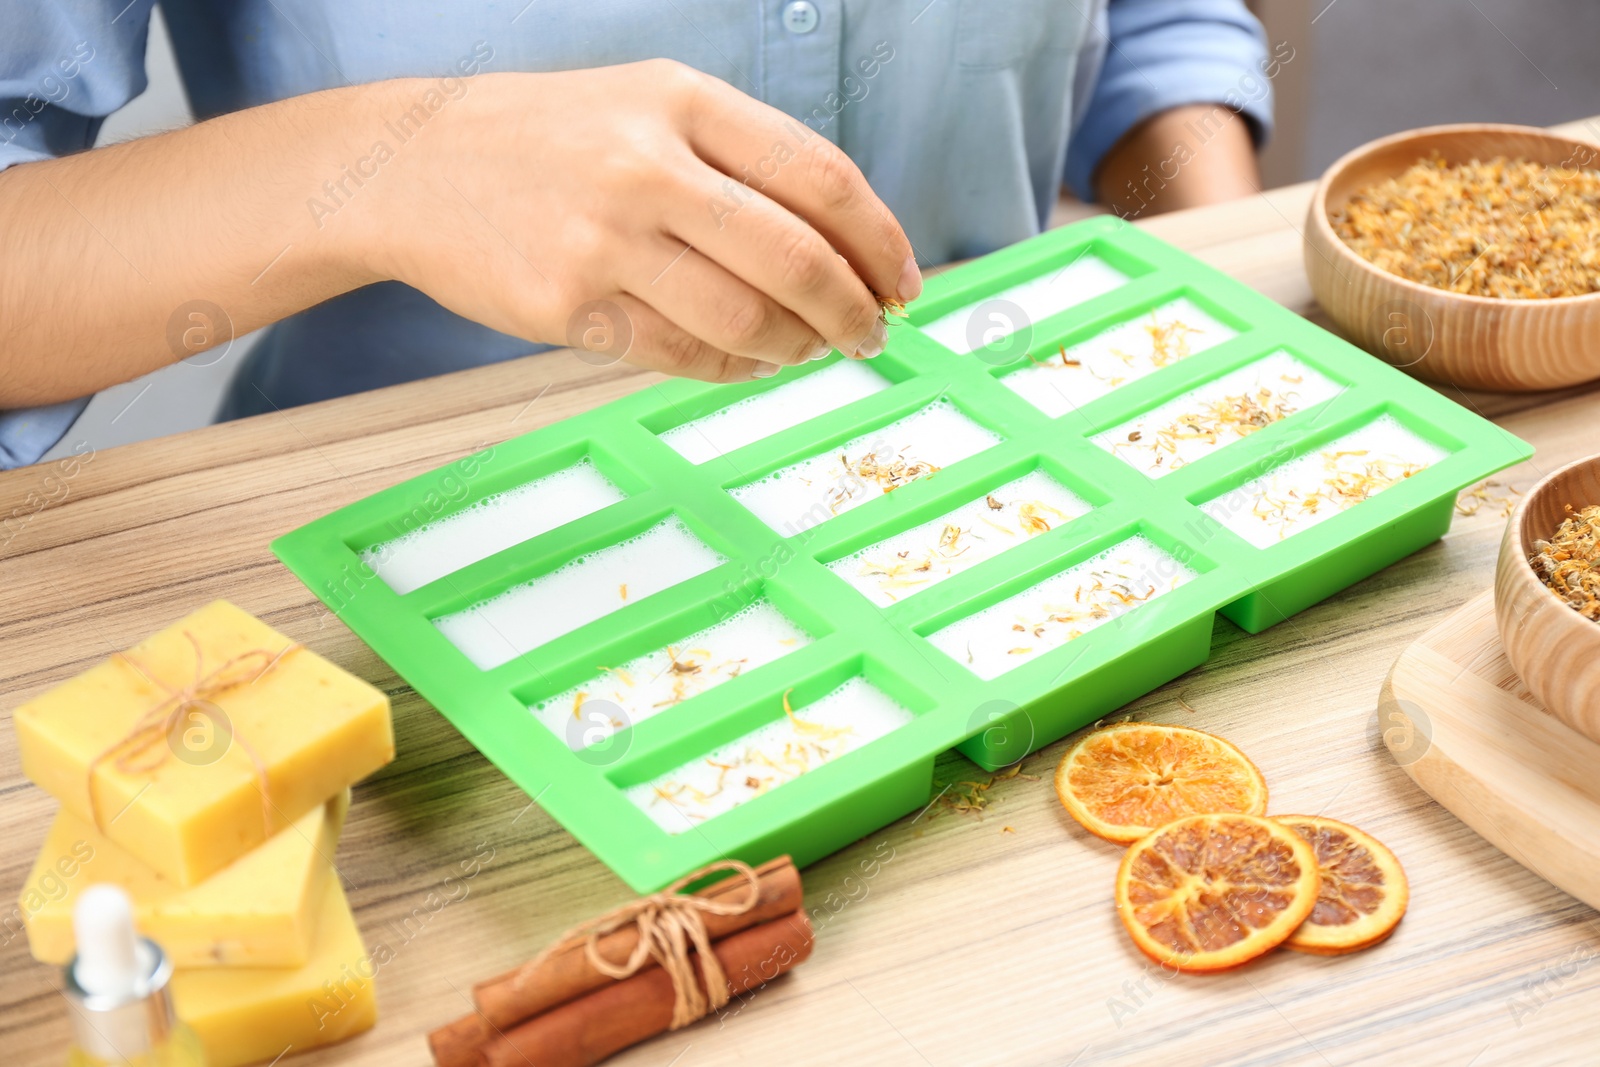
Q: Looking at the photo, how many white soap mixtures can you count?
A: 12